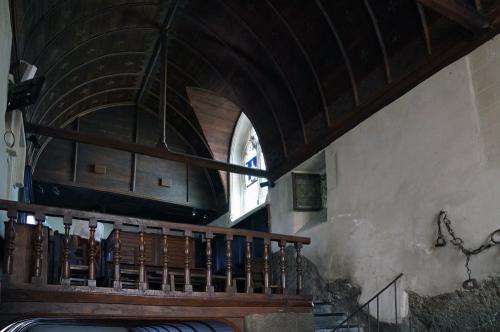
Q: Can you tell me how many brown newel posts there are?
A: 14